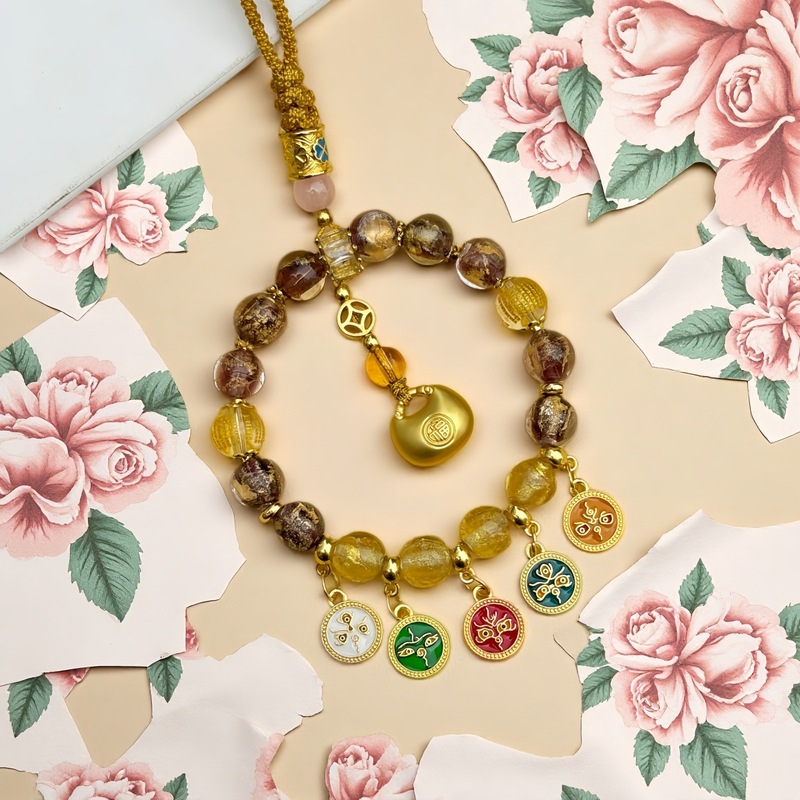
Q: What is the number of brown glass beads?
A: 10